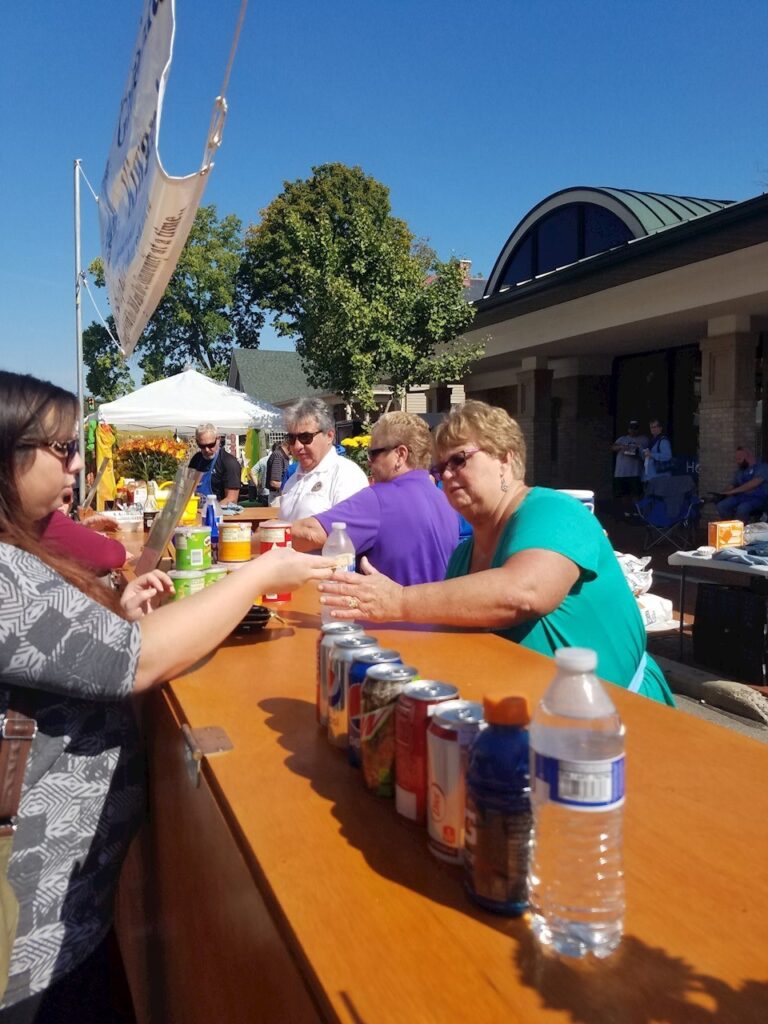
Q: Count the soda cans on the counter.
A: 6